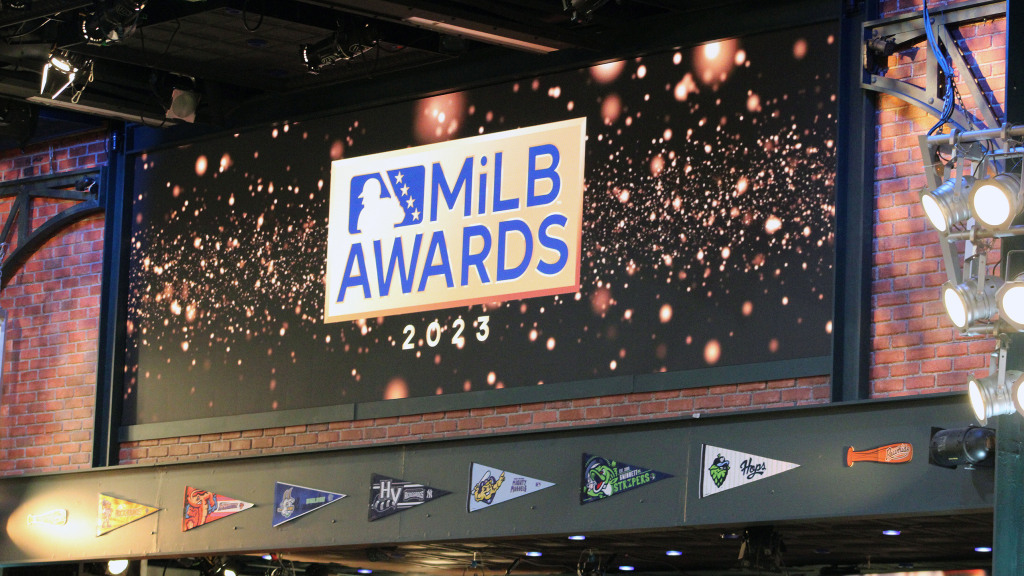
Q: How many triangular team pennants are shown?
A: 7